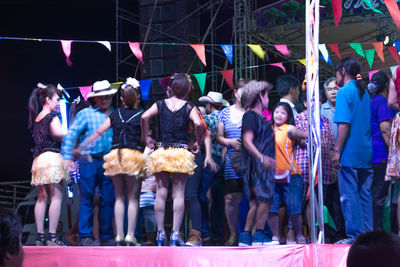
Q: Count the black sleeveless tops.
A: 3